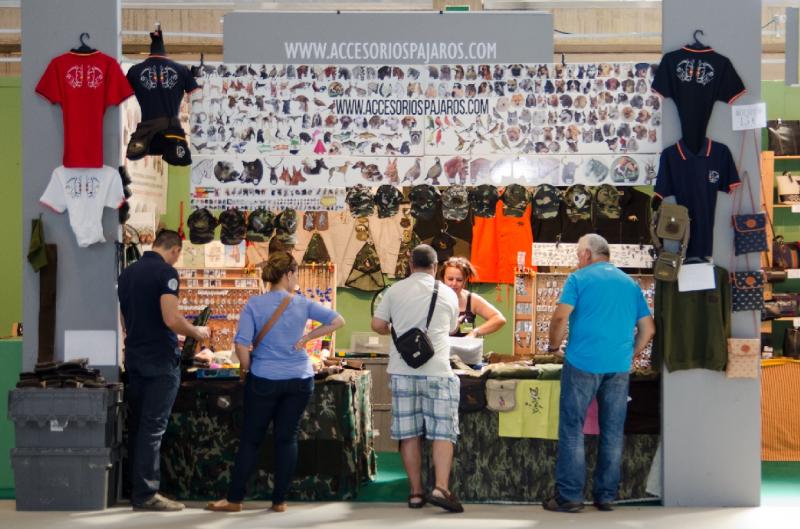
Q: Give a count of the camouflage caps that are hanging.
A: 13